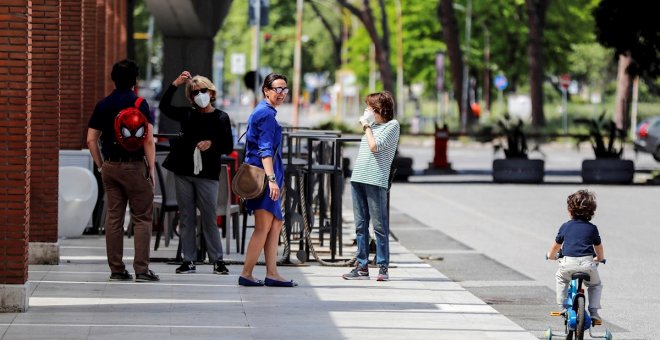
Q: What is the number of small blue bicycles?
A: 1